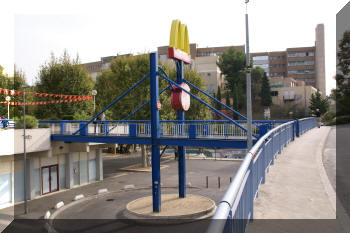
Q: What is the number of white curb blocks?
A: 5